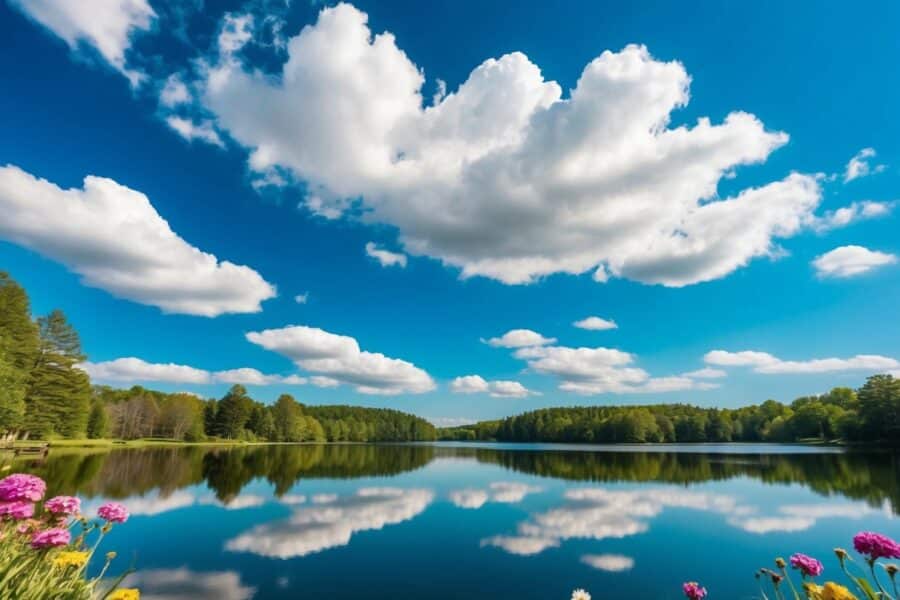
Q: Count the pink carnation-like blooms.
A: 8